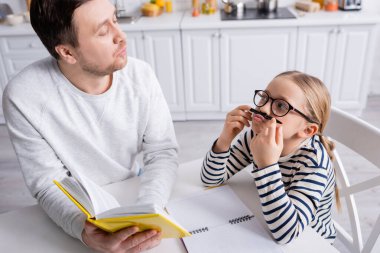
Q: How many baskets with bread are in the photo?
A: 0